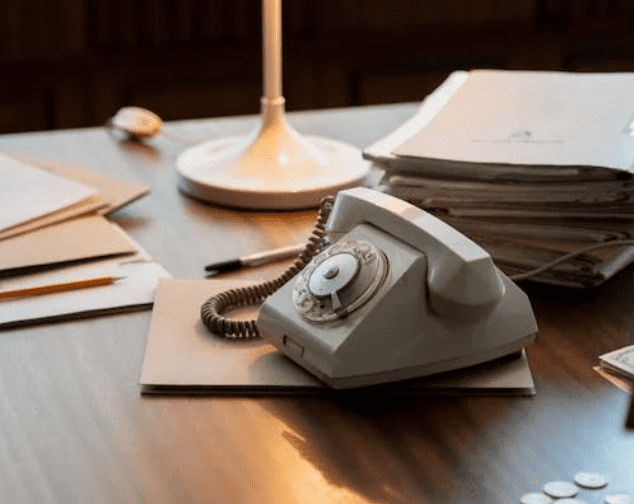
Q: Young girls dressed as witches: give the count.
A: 0